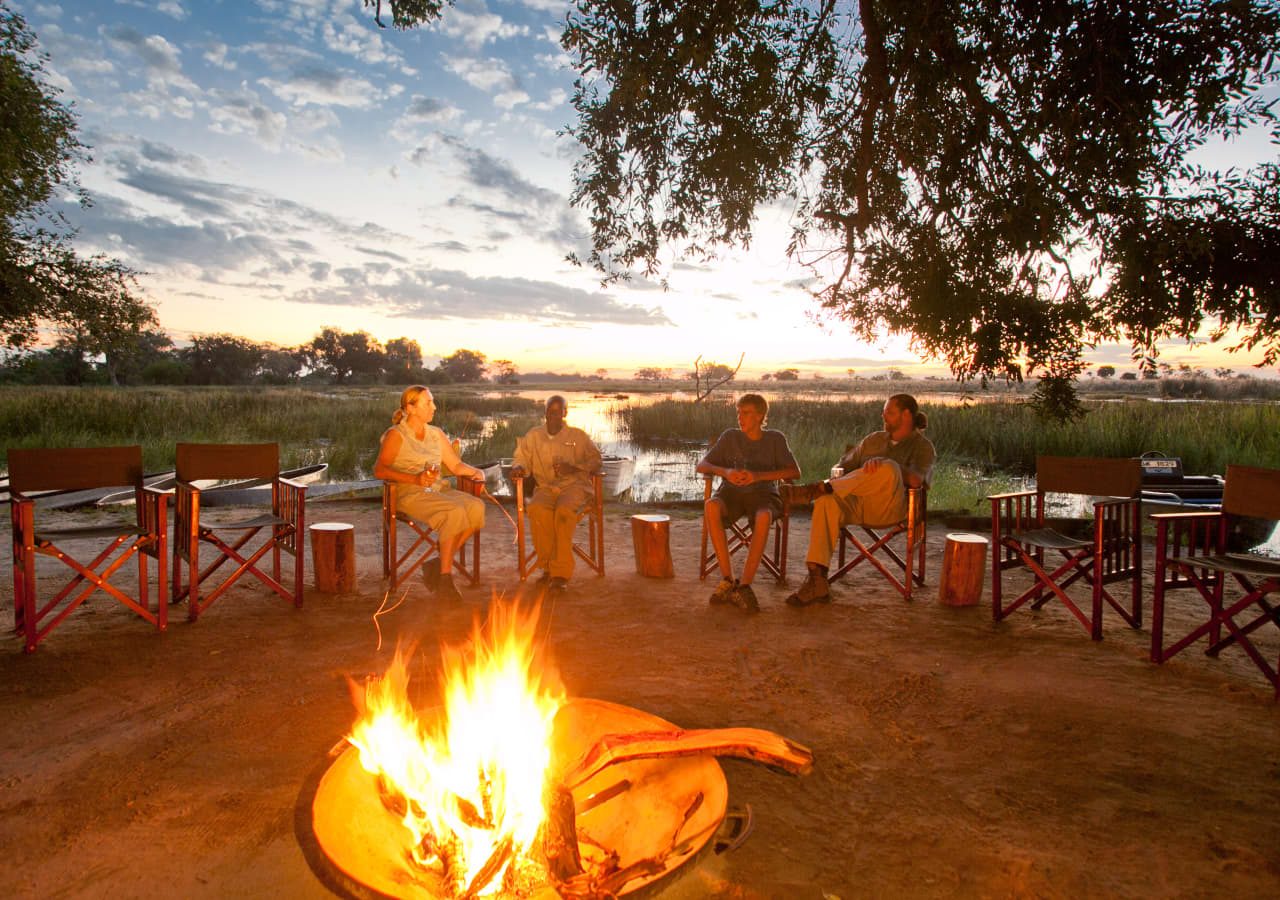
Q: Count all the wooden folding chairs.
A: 8